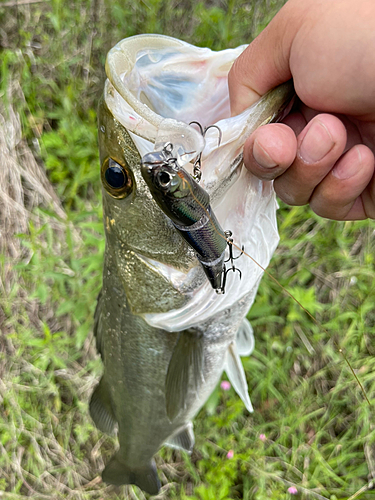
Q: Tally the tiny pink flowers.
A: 4